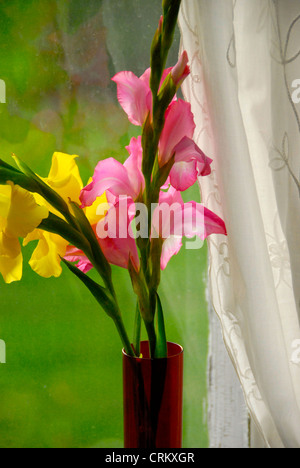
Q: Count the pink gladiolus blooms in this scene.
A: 5